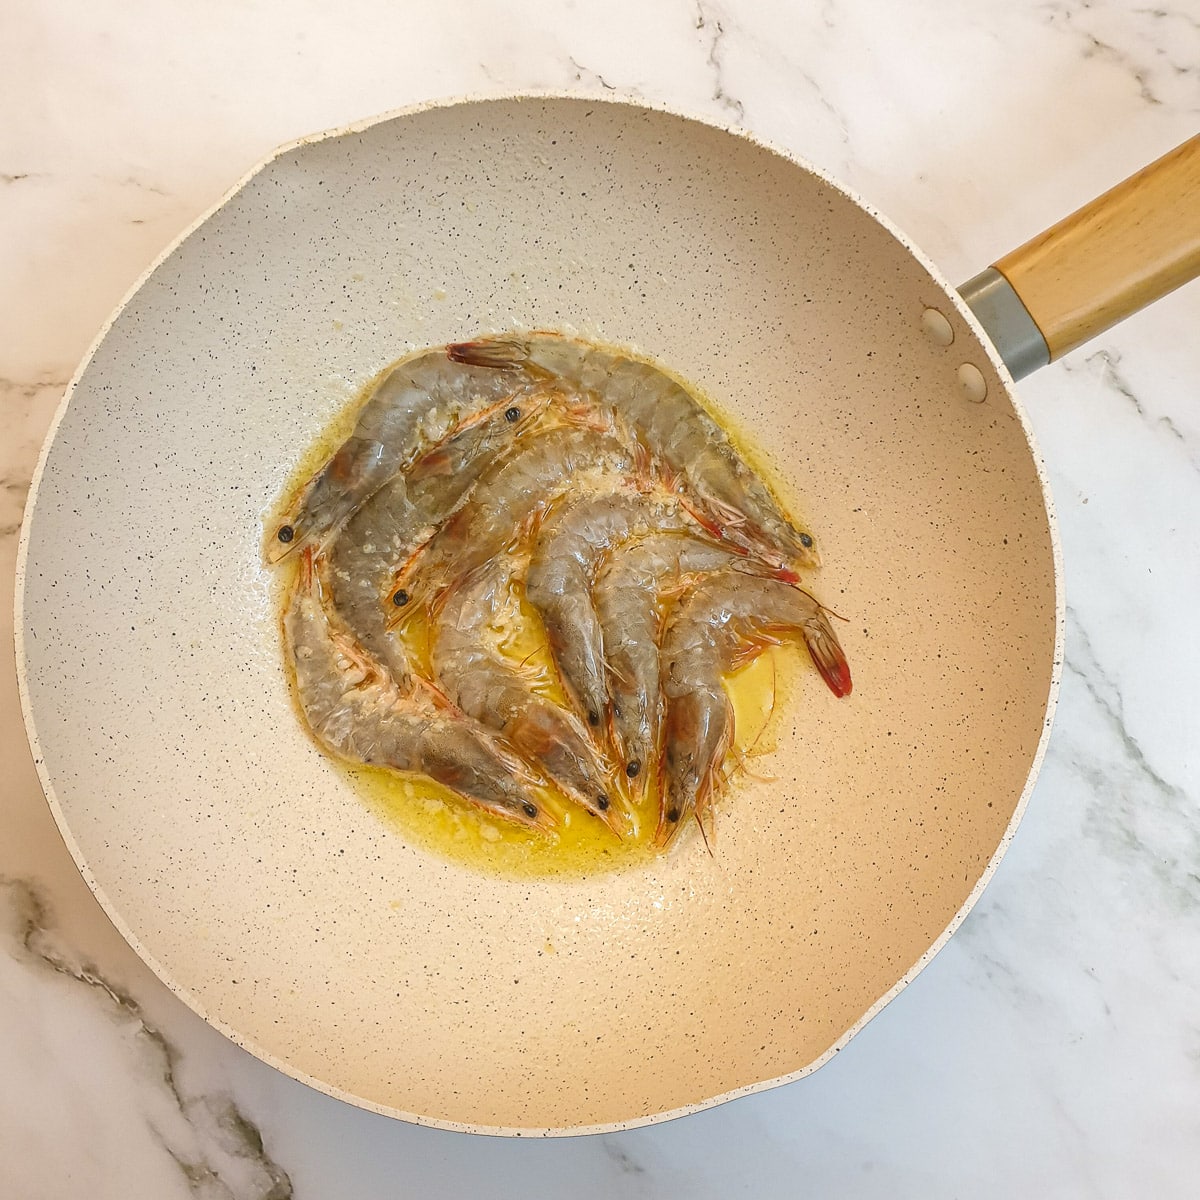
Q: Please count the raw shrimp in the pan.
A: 9